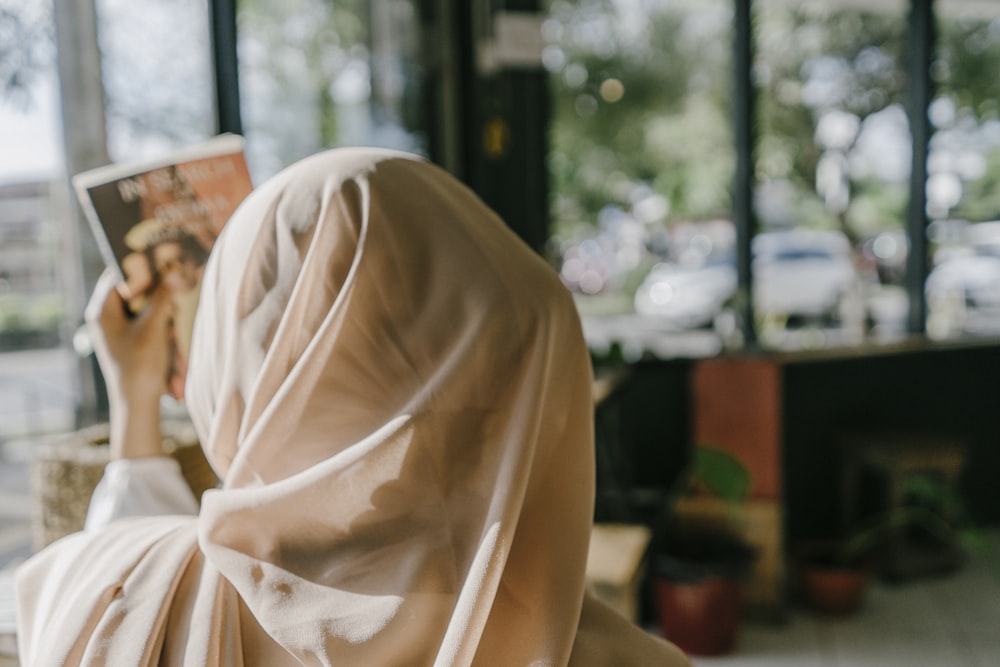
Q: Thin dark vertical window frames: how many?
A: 3